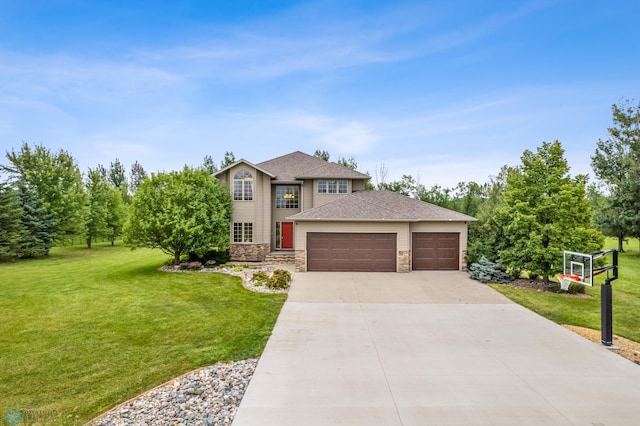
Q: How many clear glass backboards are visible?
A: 1